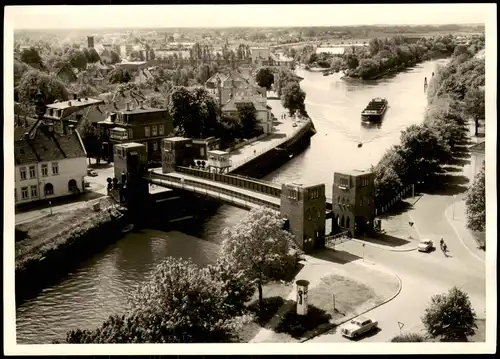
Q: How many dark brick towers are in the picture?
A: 4